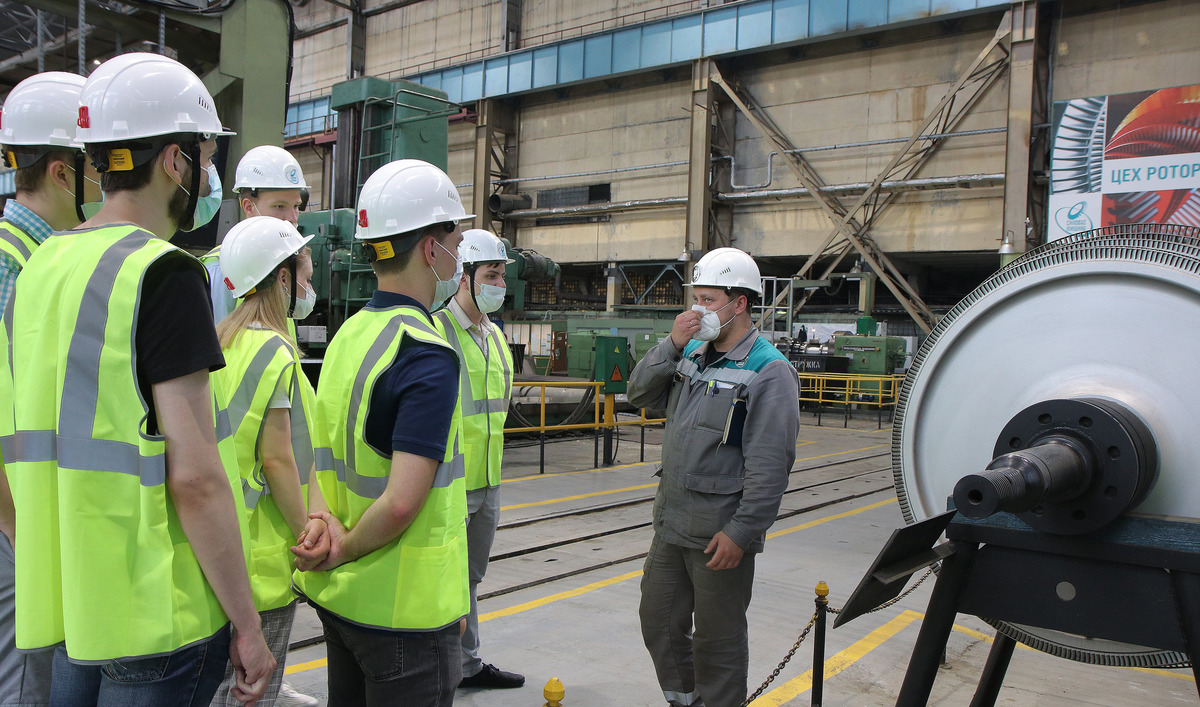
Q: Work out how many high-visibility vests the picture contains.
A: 6